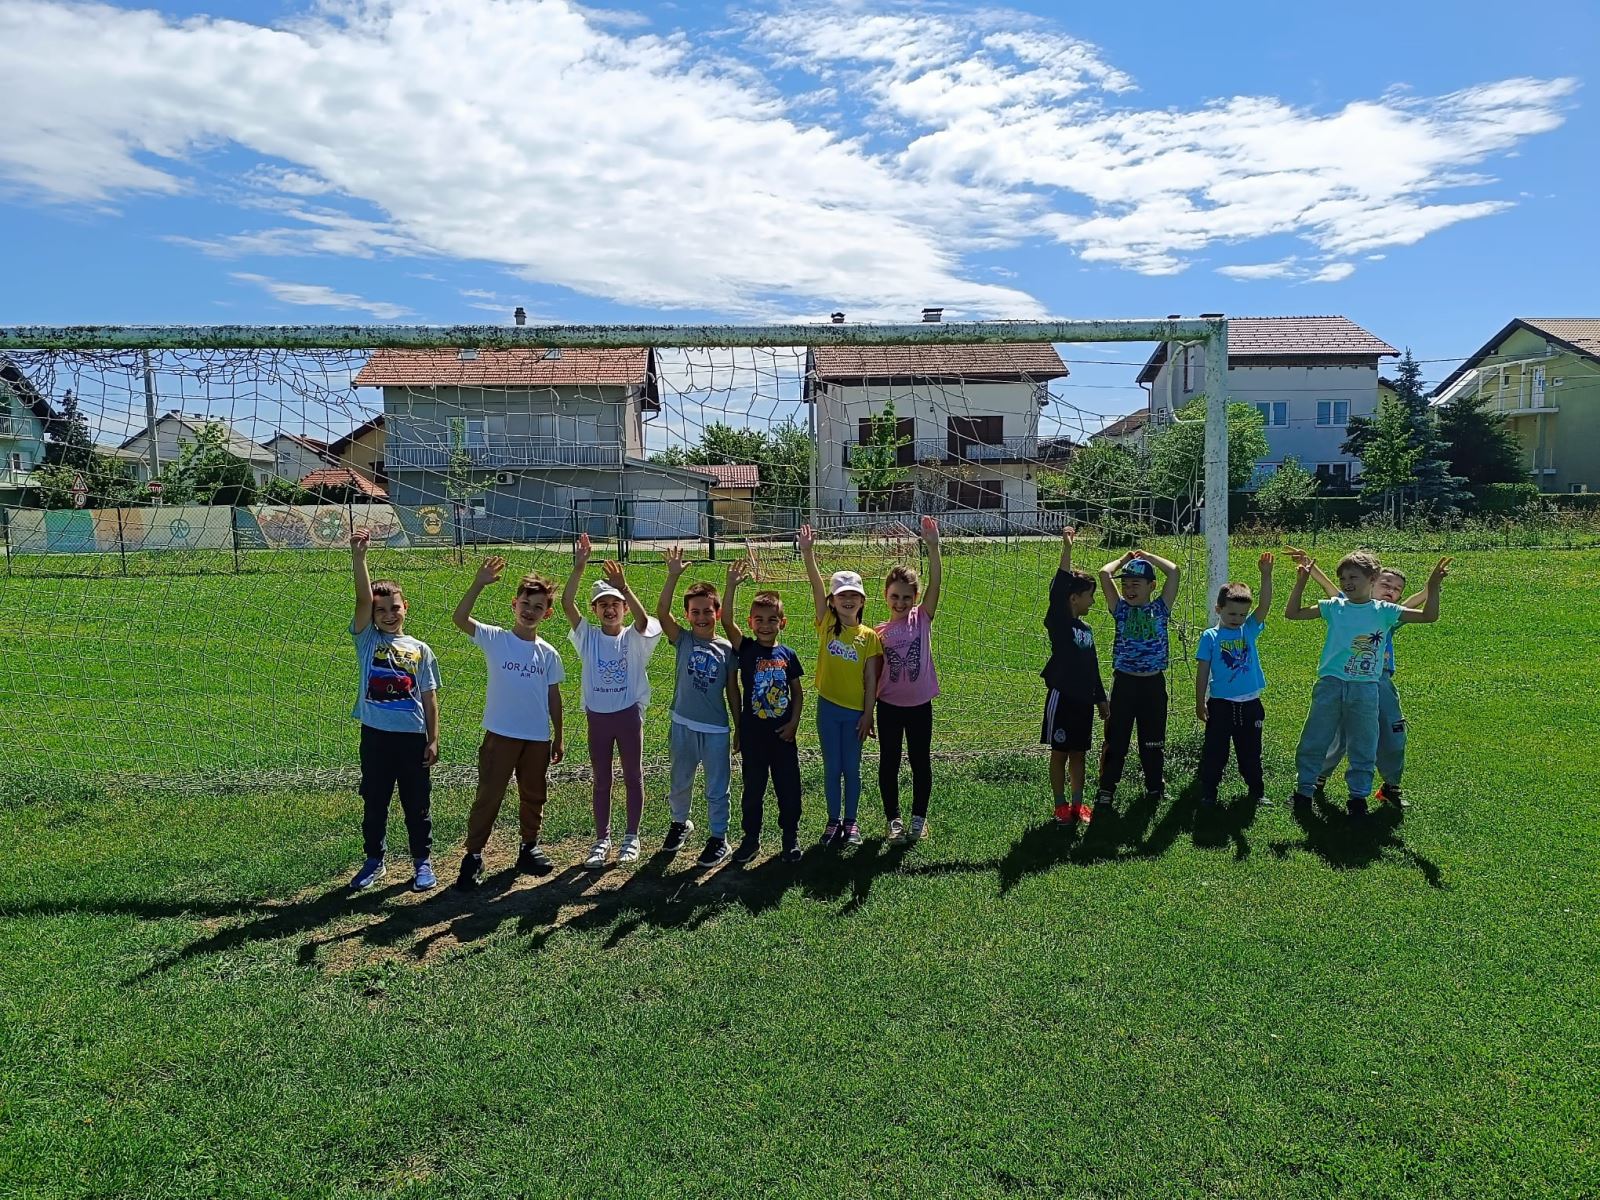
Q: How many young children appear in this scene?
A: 12